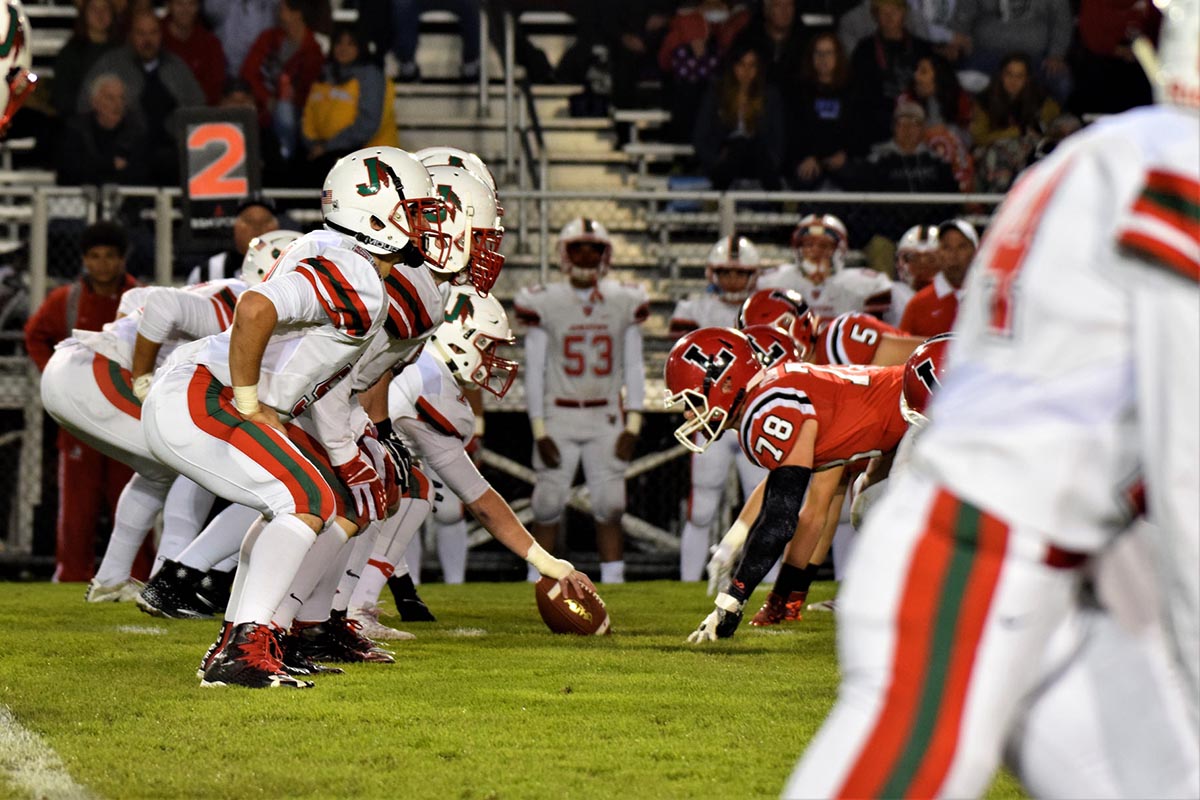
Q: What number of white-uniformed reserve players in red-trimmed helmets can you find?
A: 4